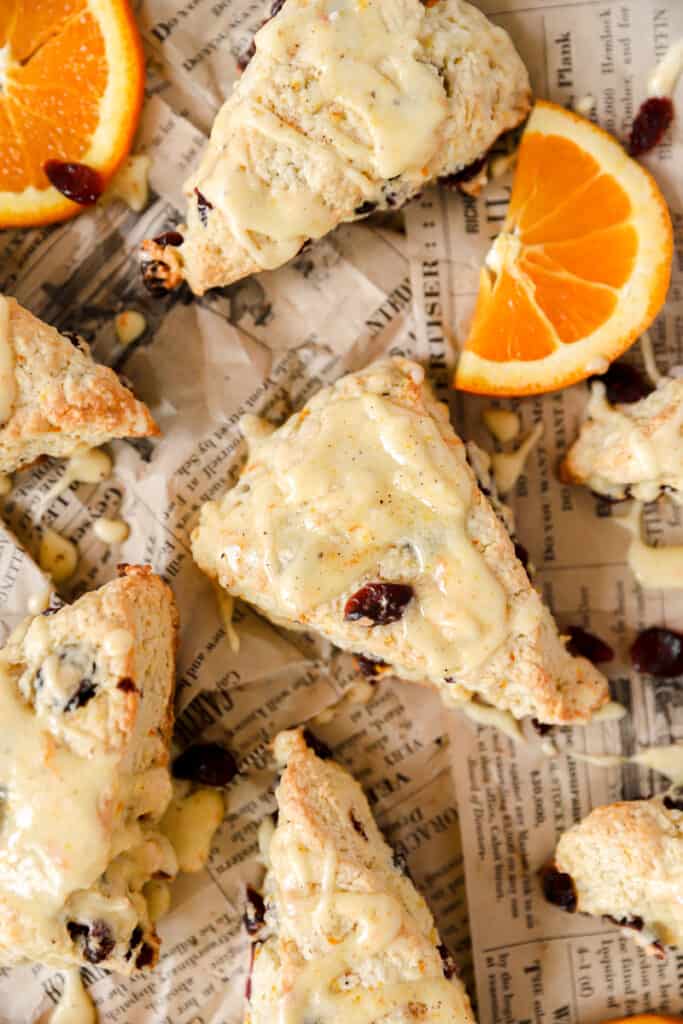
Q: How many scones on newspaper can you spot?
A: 7